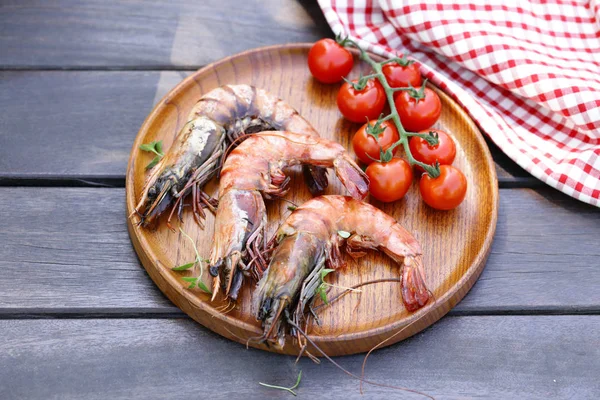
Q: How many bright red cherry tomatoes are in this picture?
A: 8